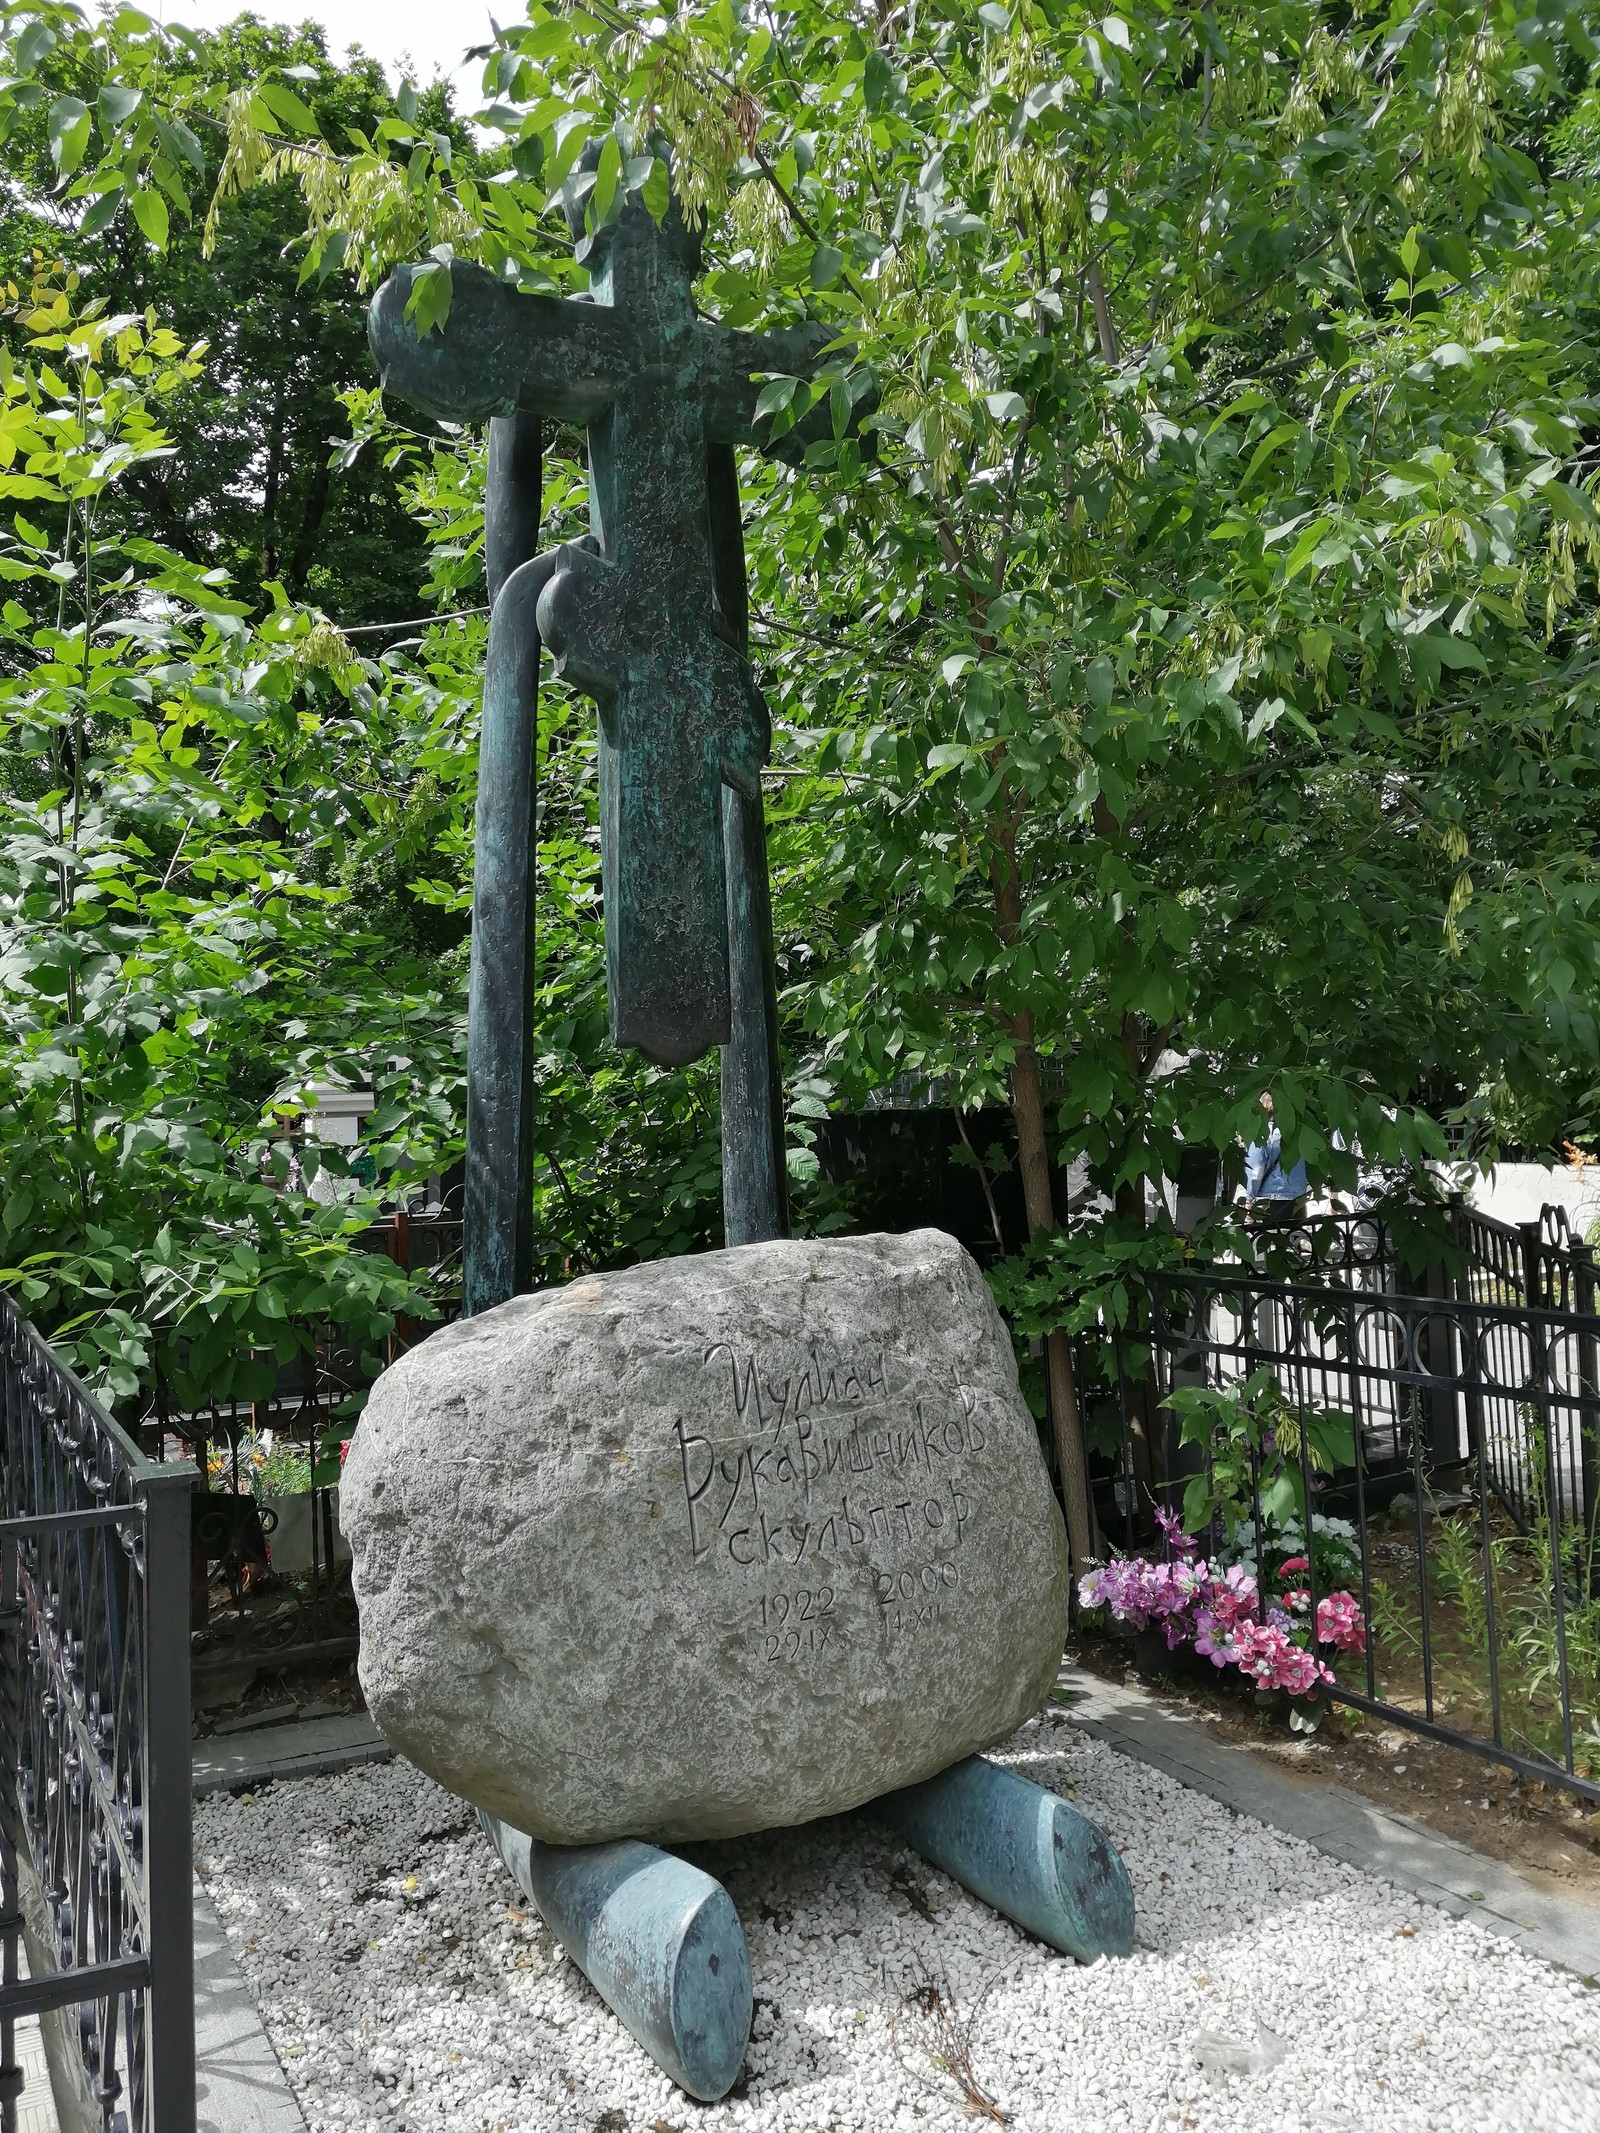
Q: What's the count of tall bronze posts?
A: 2